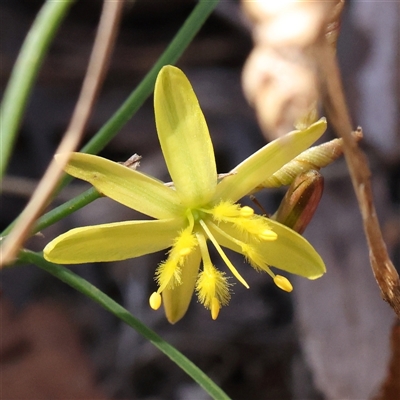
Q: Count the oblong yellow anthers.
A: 6